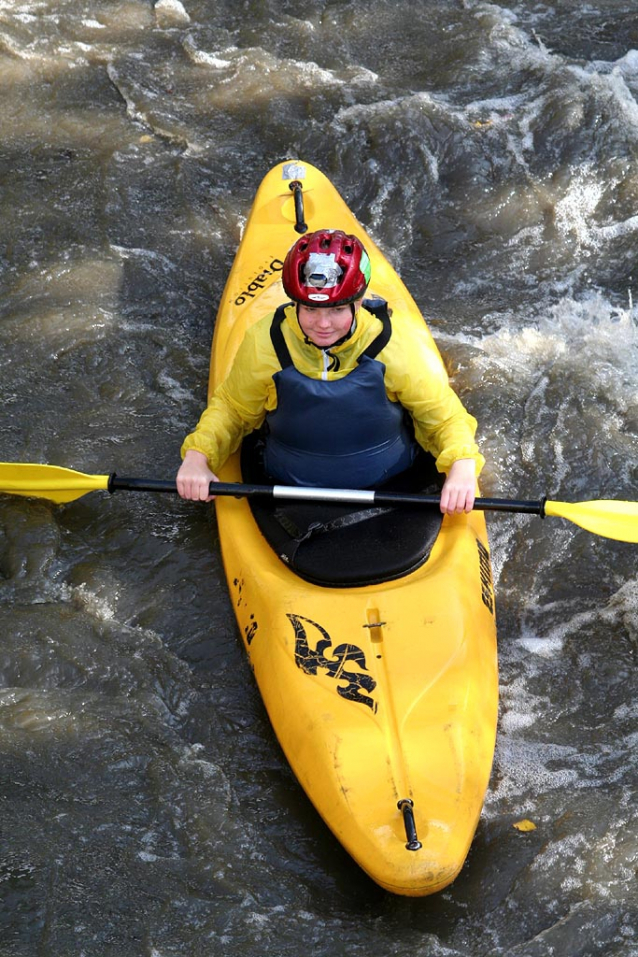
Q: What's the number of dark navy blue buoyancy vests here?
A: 1